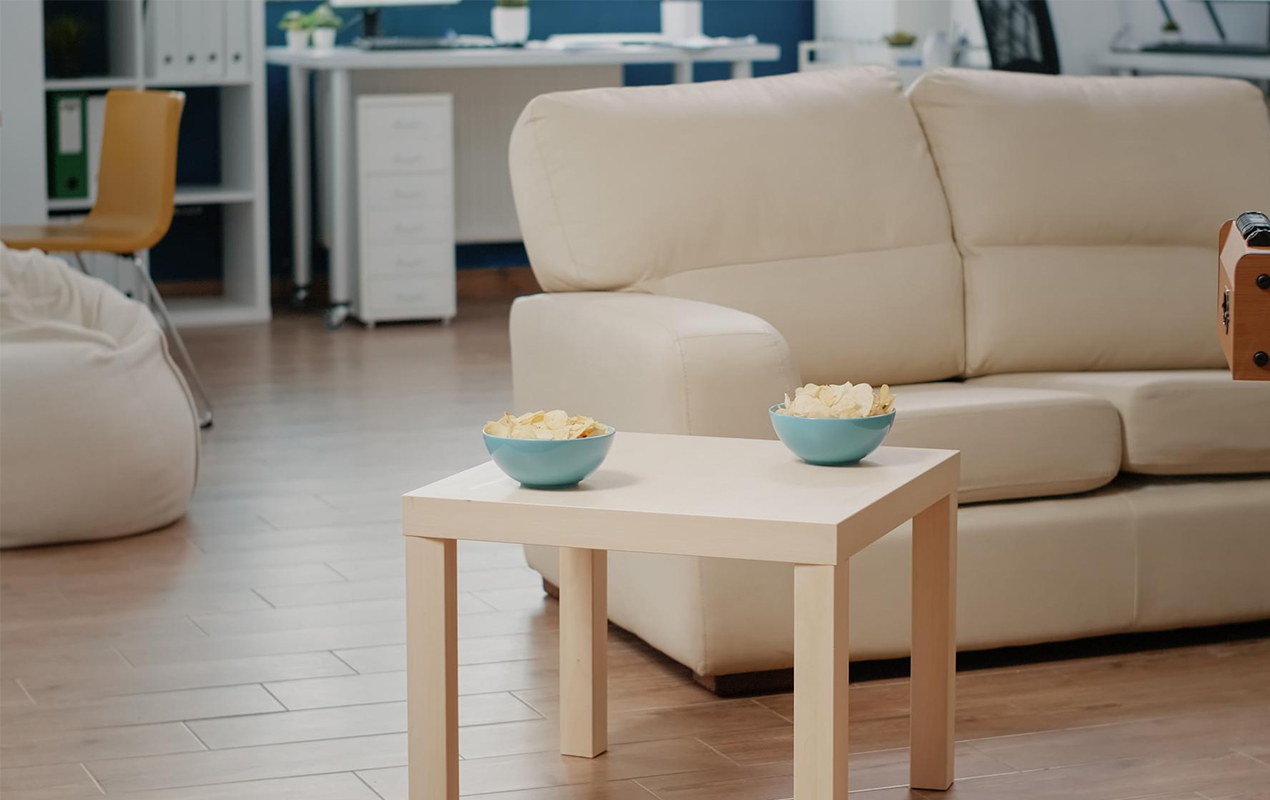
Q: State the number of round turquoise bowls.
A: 2